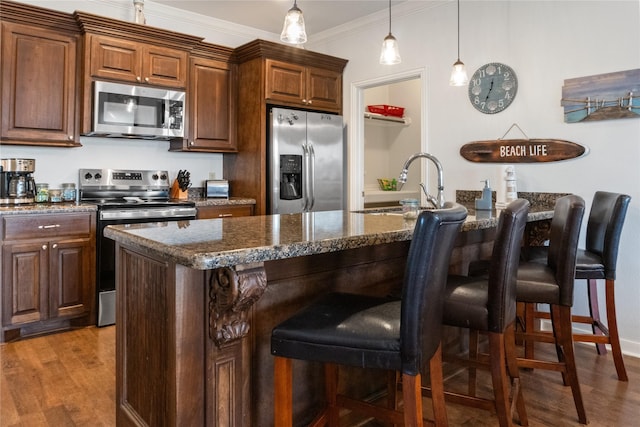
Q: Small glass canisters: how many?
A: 3